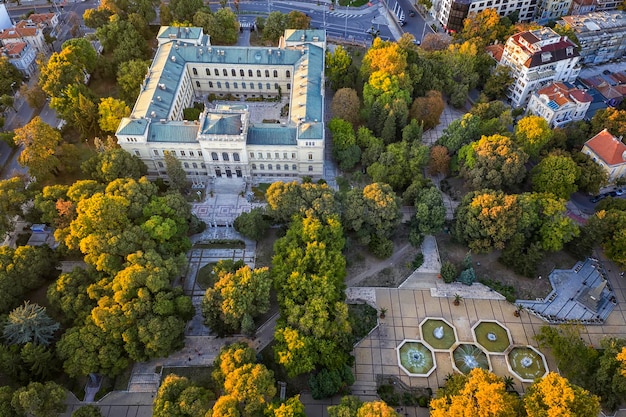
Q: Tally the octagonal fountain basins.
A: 5